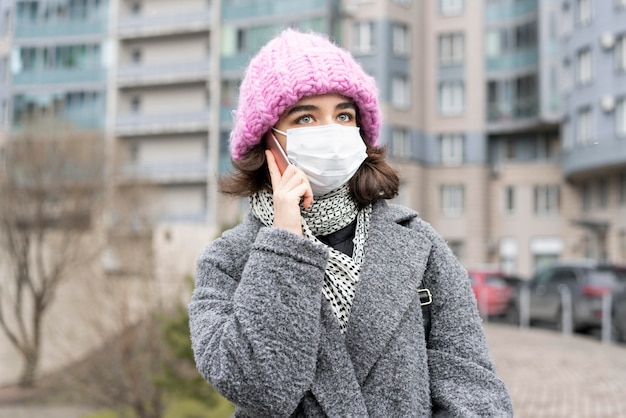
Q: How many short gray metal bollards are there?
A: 4